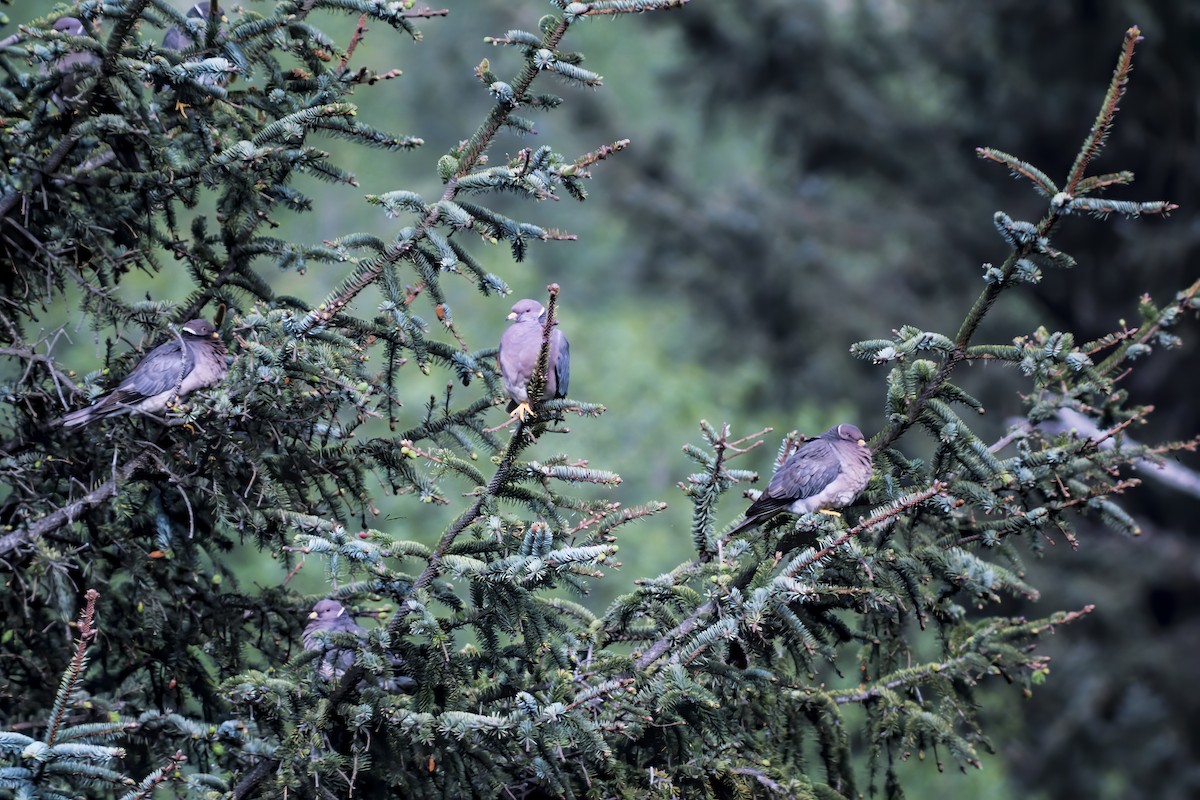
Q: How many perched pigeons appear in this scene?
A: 6